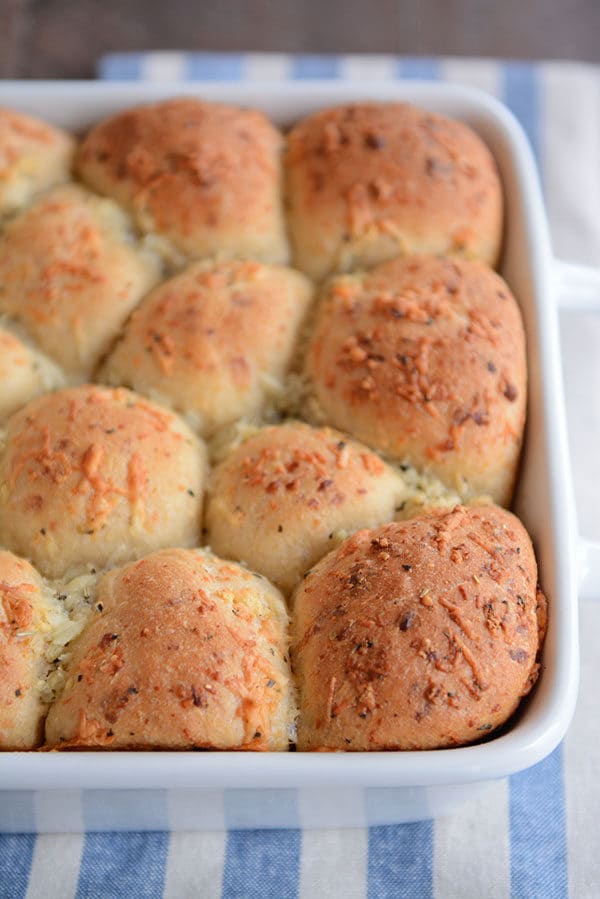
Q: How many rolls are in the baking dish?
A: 12